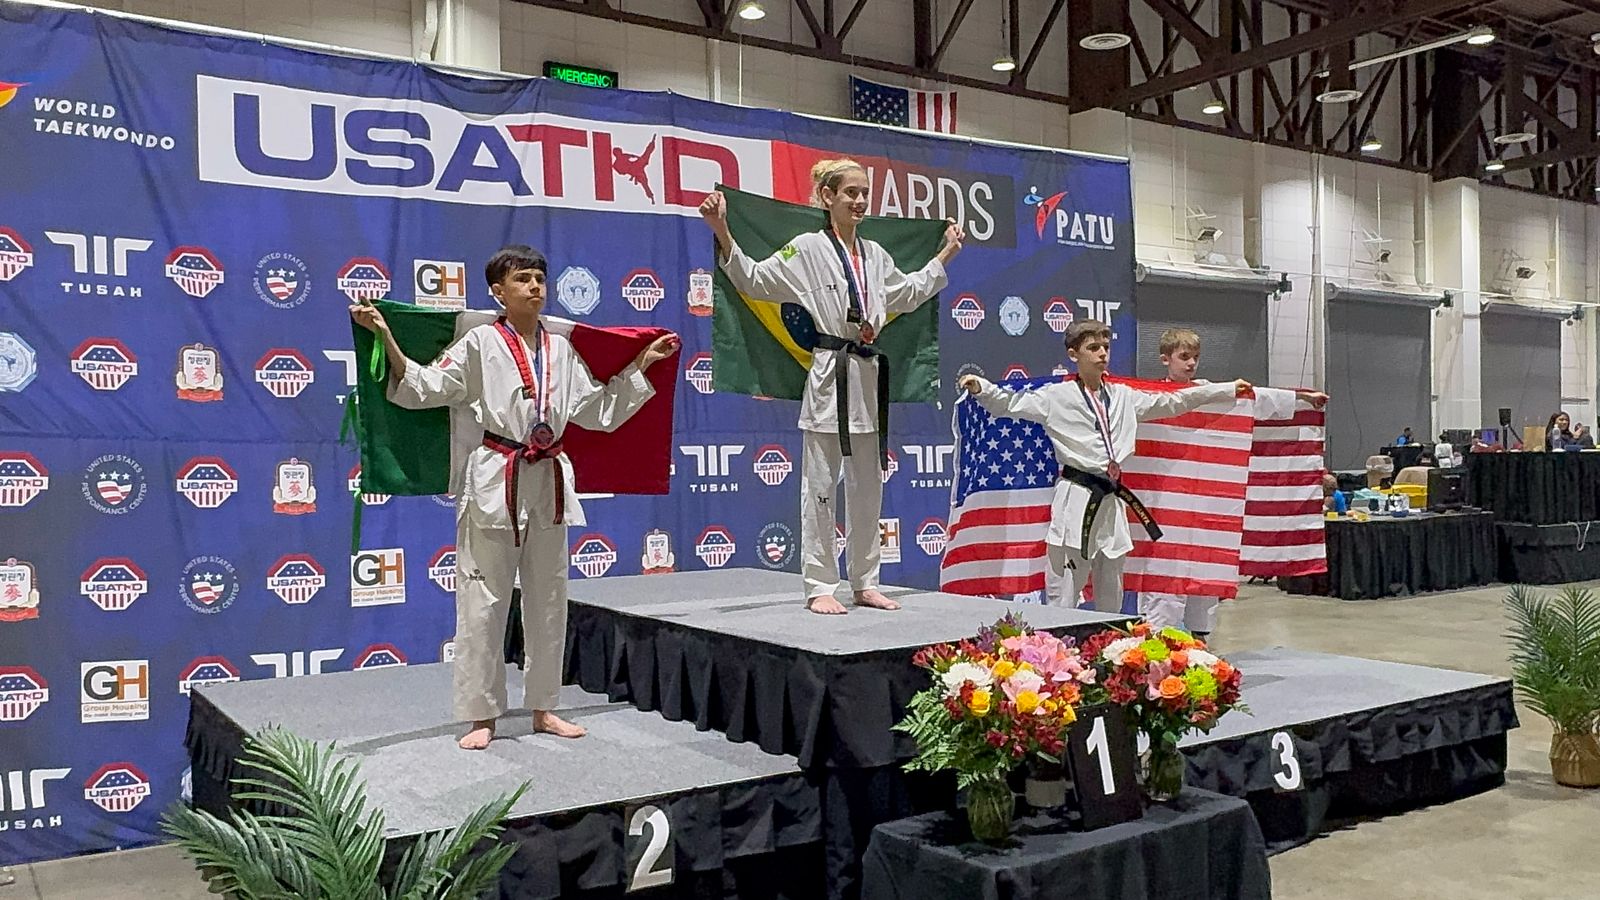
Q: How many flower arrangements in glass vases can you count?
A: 2